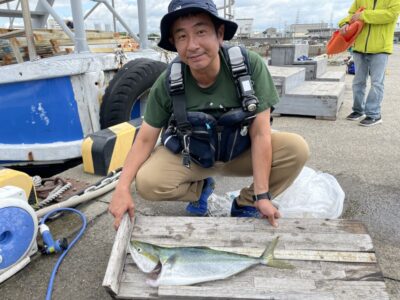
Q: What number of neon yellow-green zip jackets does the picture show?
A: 1